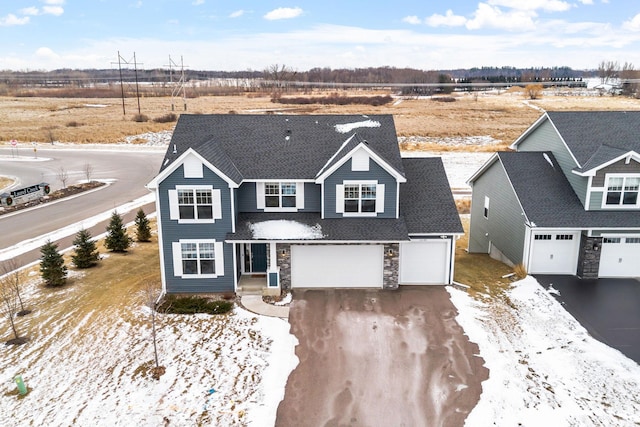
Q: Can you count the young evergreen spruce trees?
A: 4